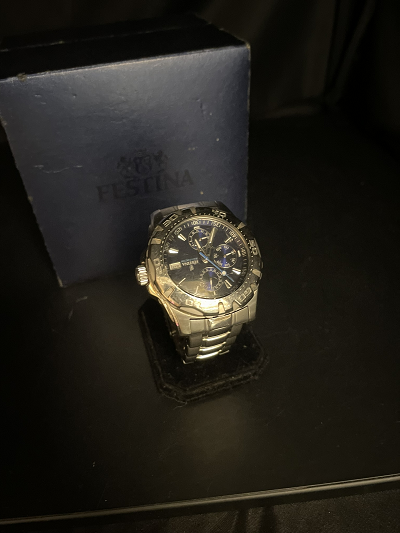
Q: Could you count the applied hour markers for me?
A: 11